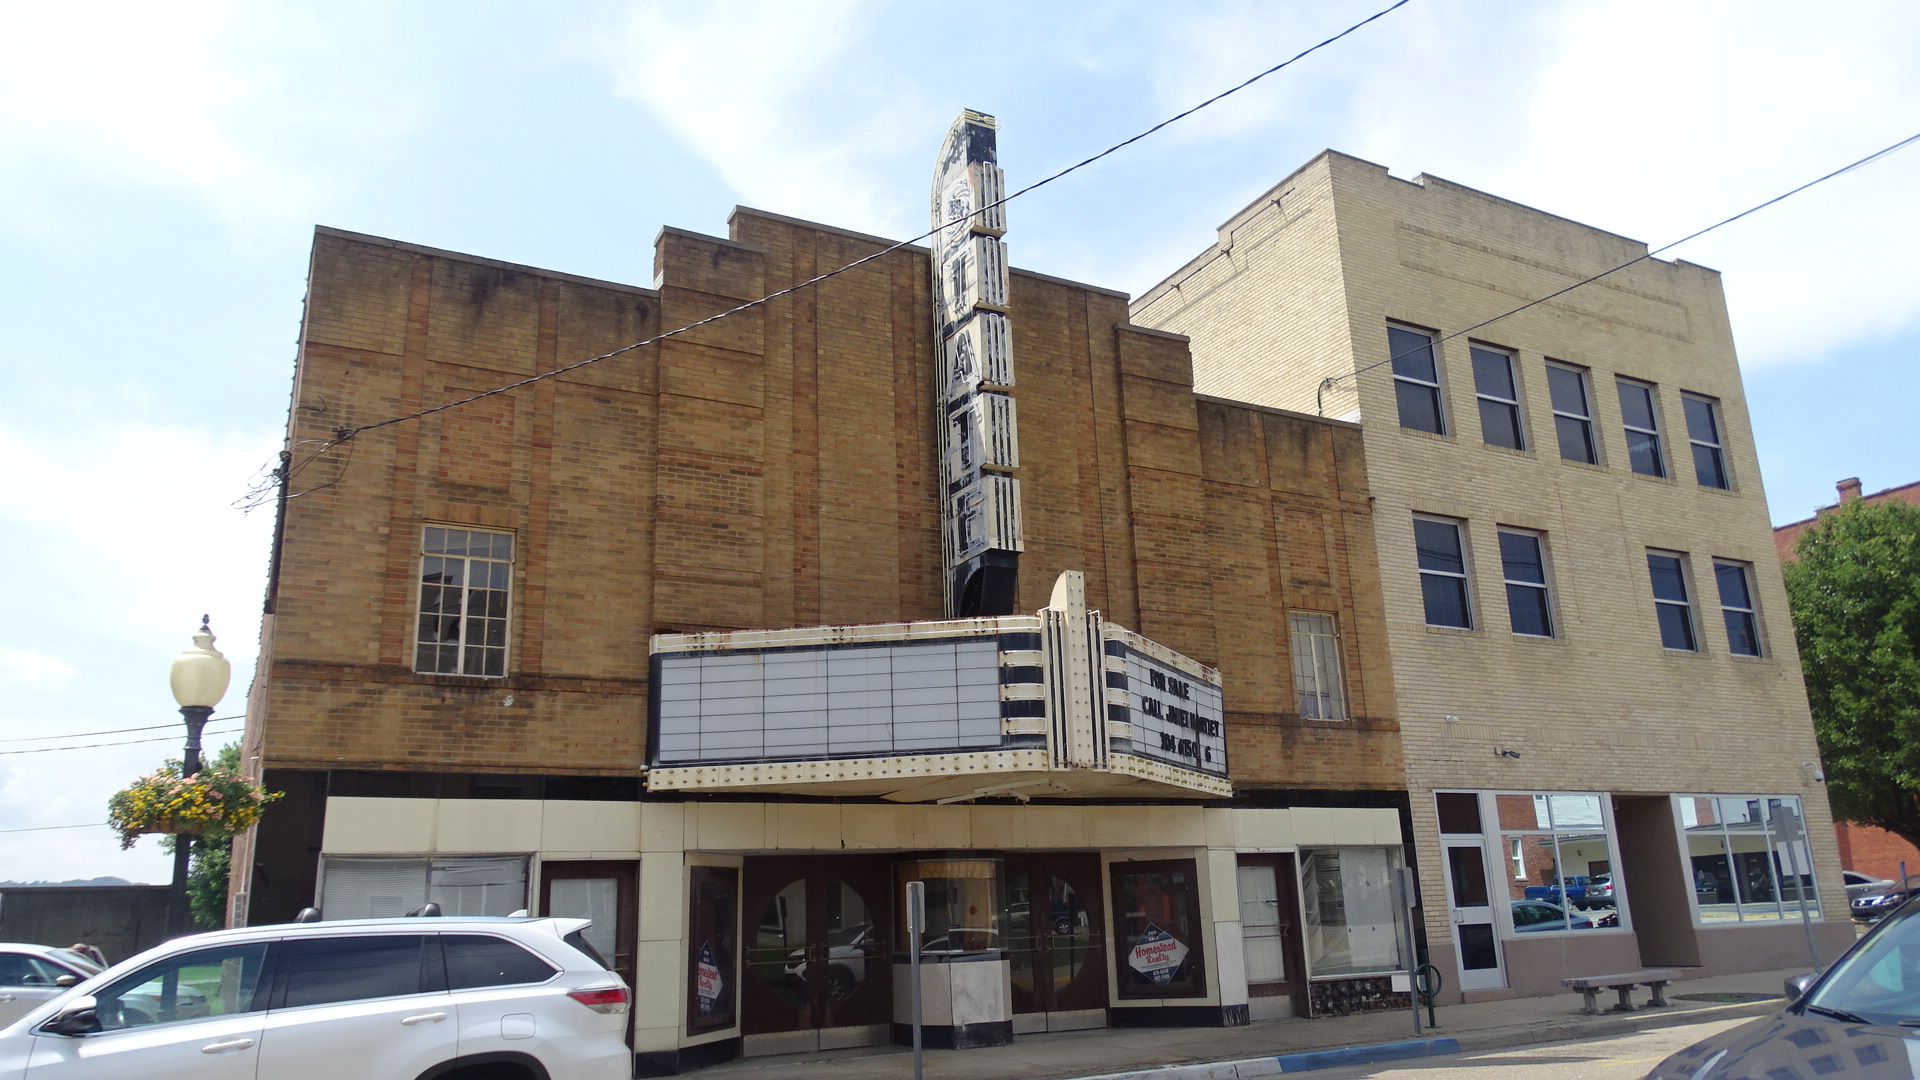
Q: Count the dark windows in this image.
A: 9